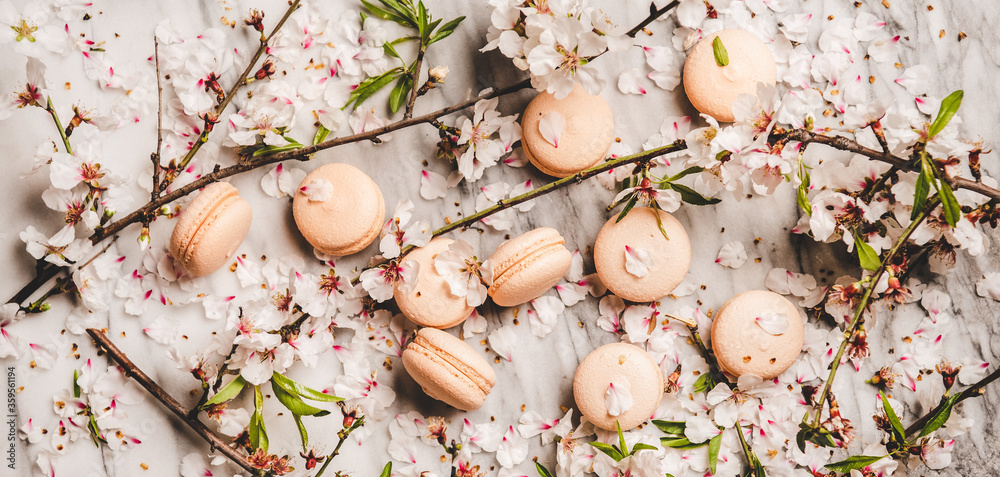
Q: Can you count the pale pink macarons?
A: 10